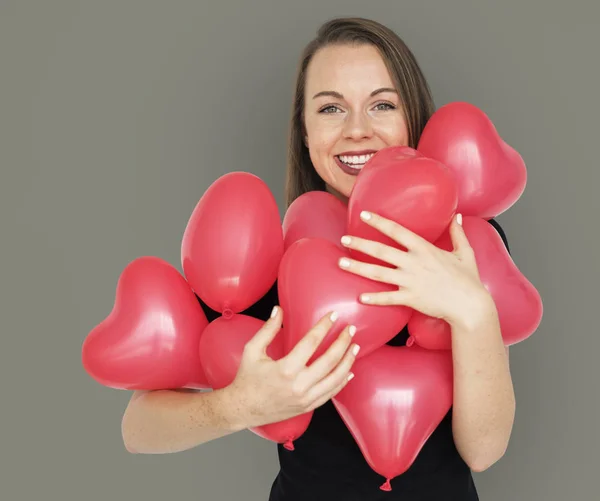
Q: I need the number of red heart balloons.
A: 9